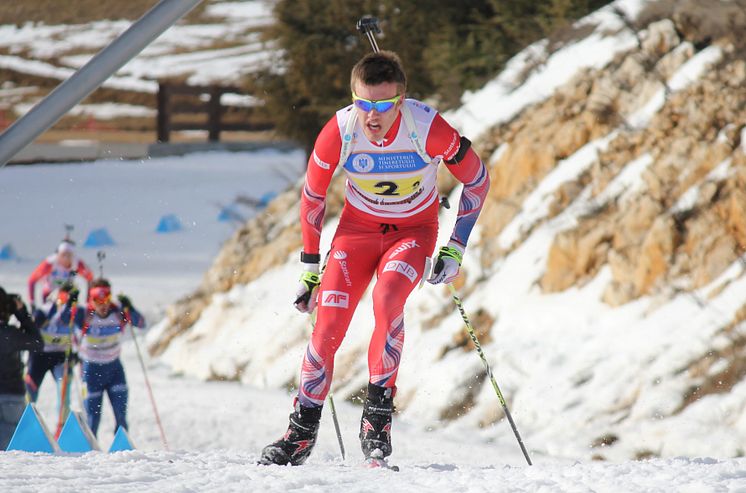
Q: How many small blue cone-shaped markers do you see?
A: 8